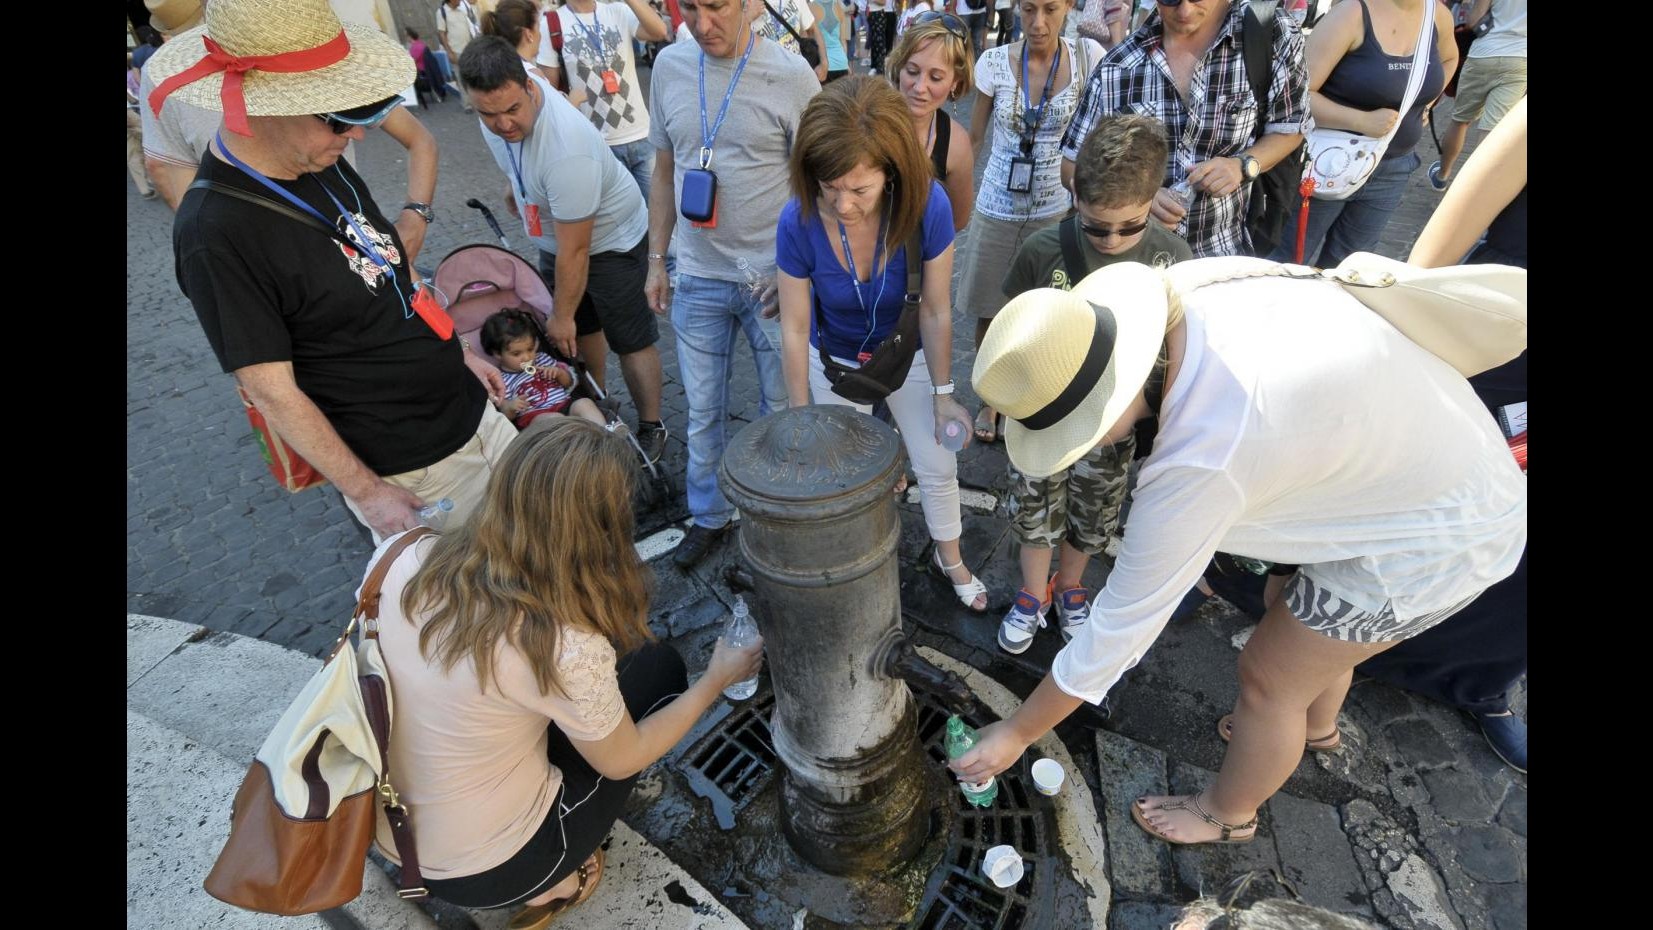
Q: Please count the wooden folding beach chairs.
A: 0